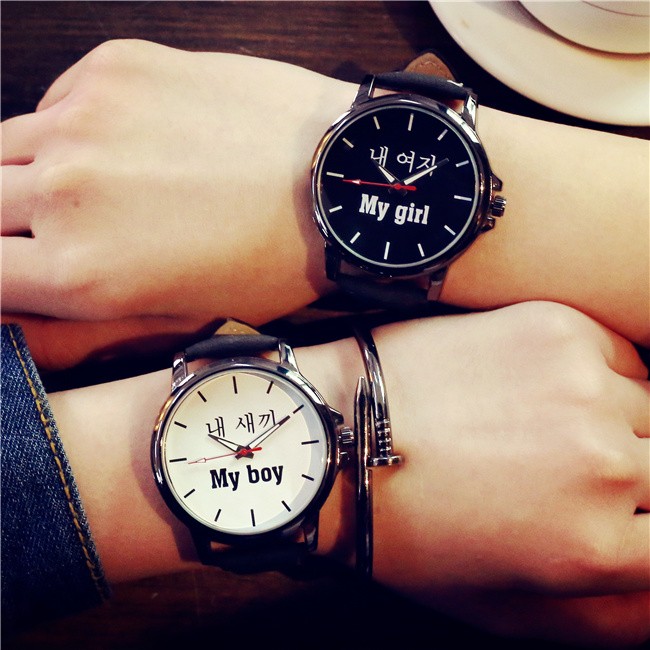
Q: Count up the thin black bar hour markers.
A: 12